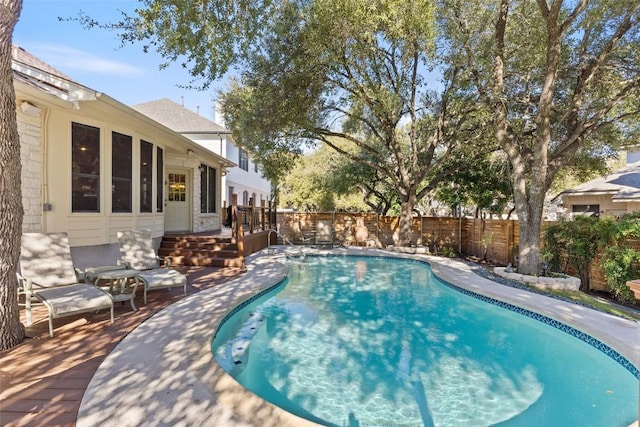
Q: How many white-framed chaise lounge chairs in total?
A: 2